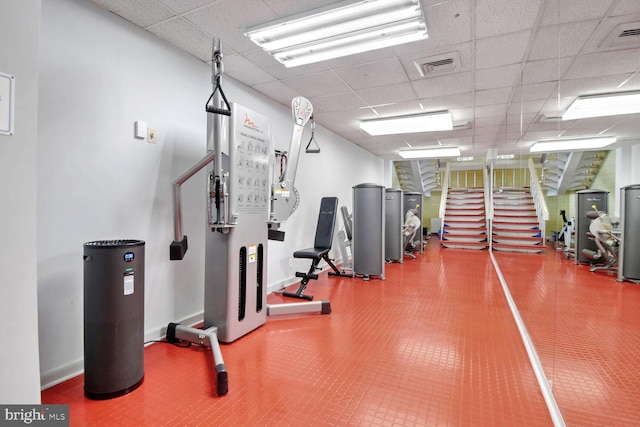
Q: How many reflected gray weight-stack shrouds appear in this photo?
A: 2